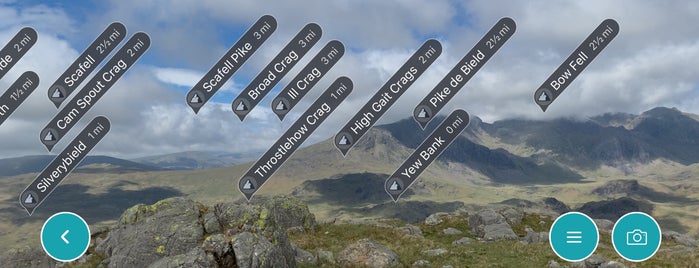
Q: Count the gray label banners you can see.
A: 13